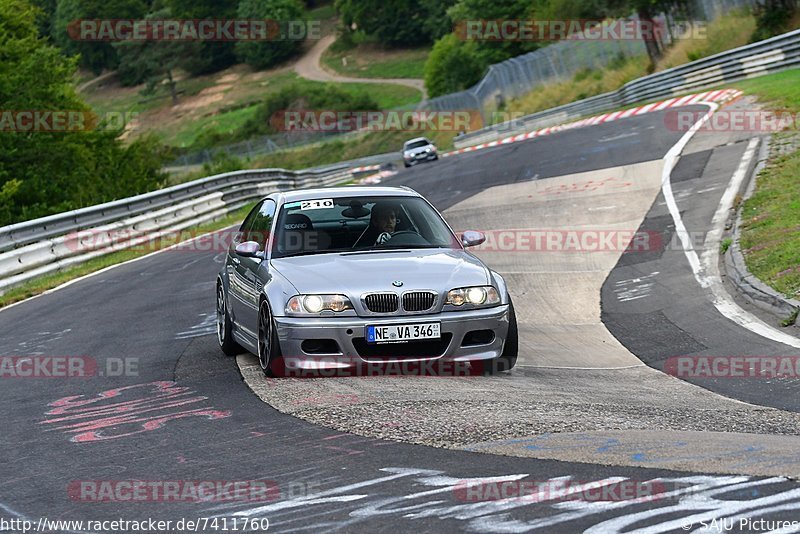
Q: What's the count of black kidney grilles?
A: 2